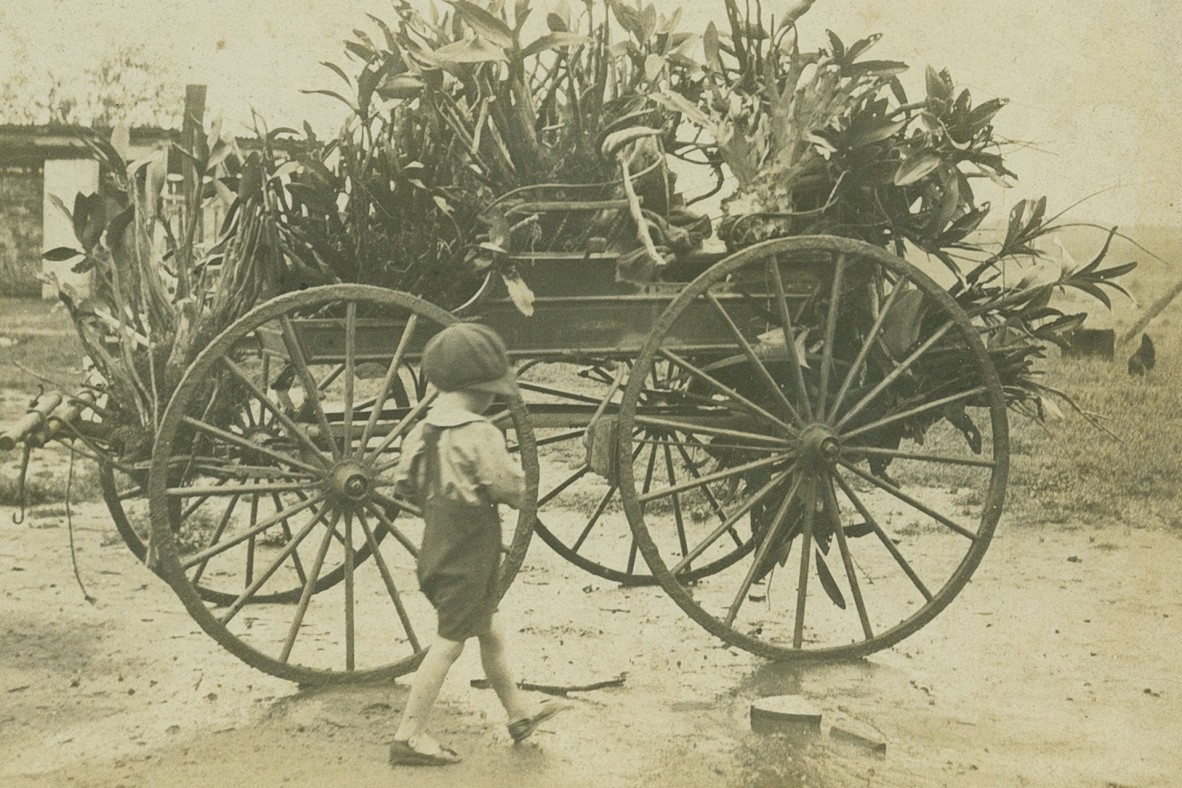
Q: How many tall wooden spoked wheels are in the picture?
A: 4